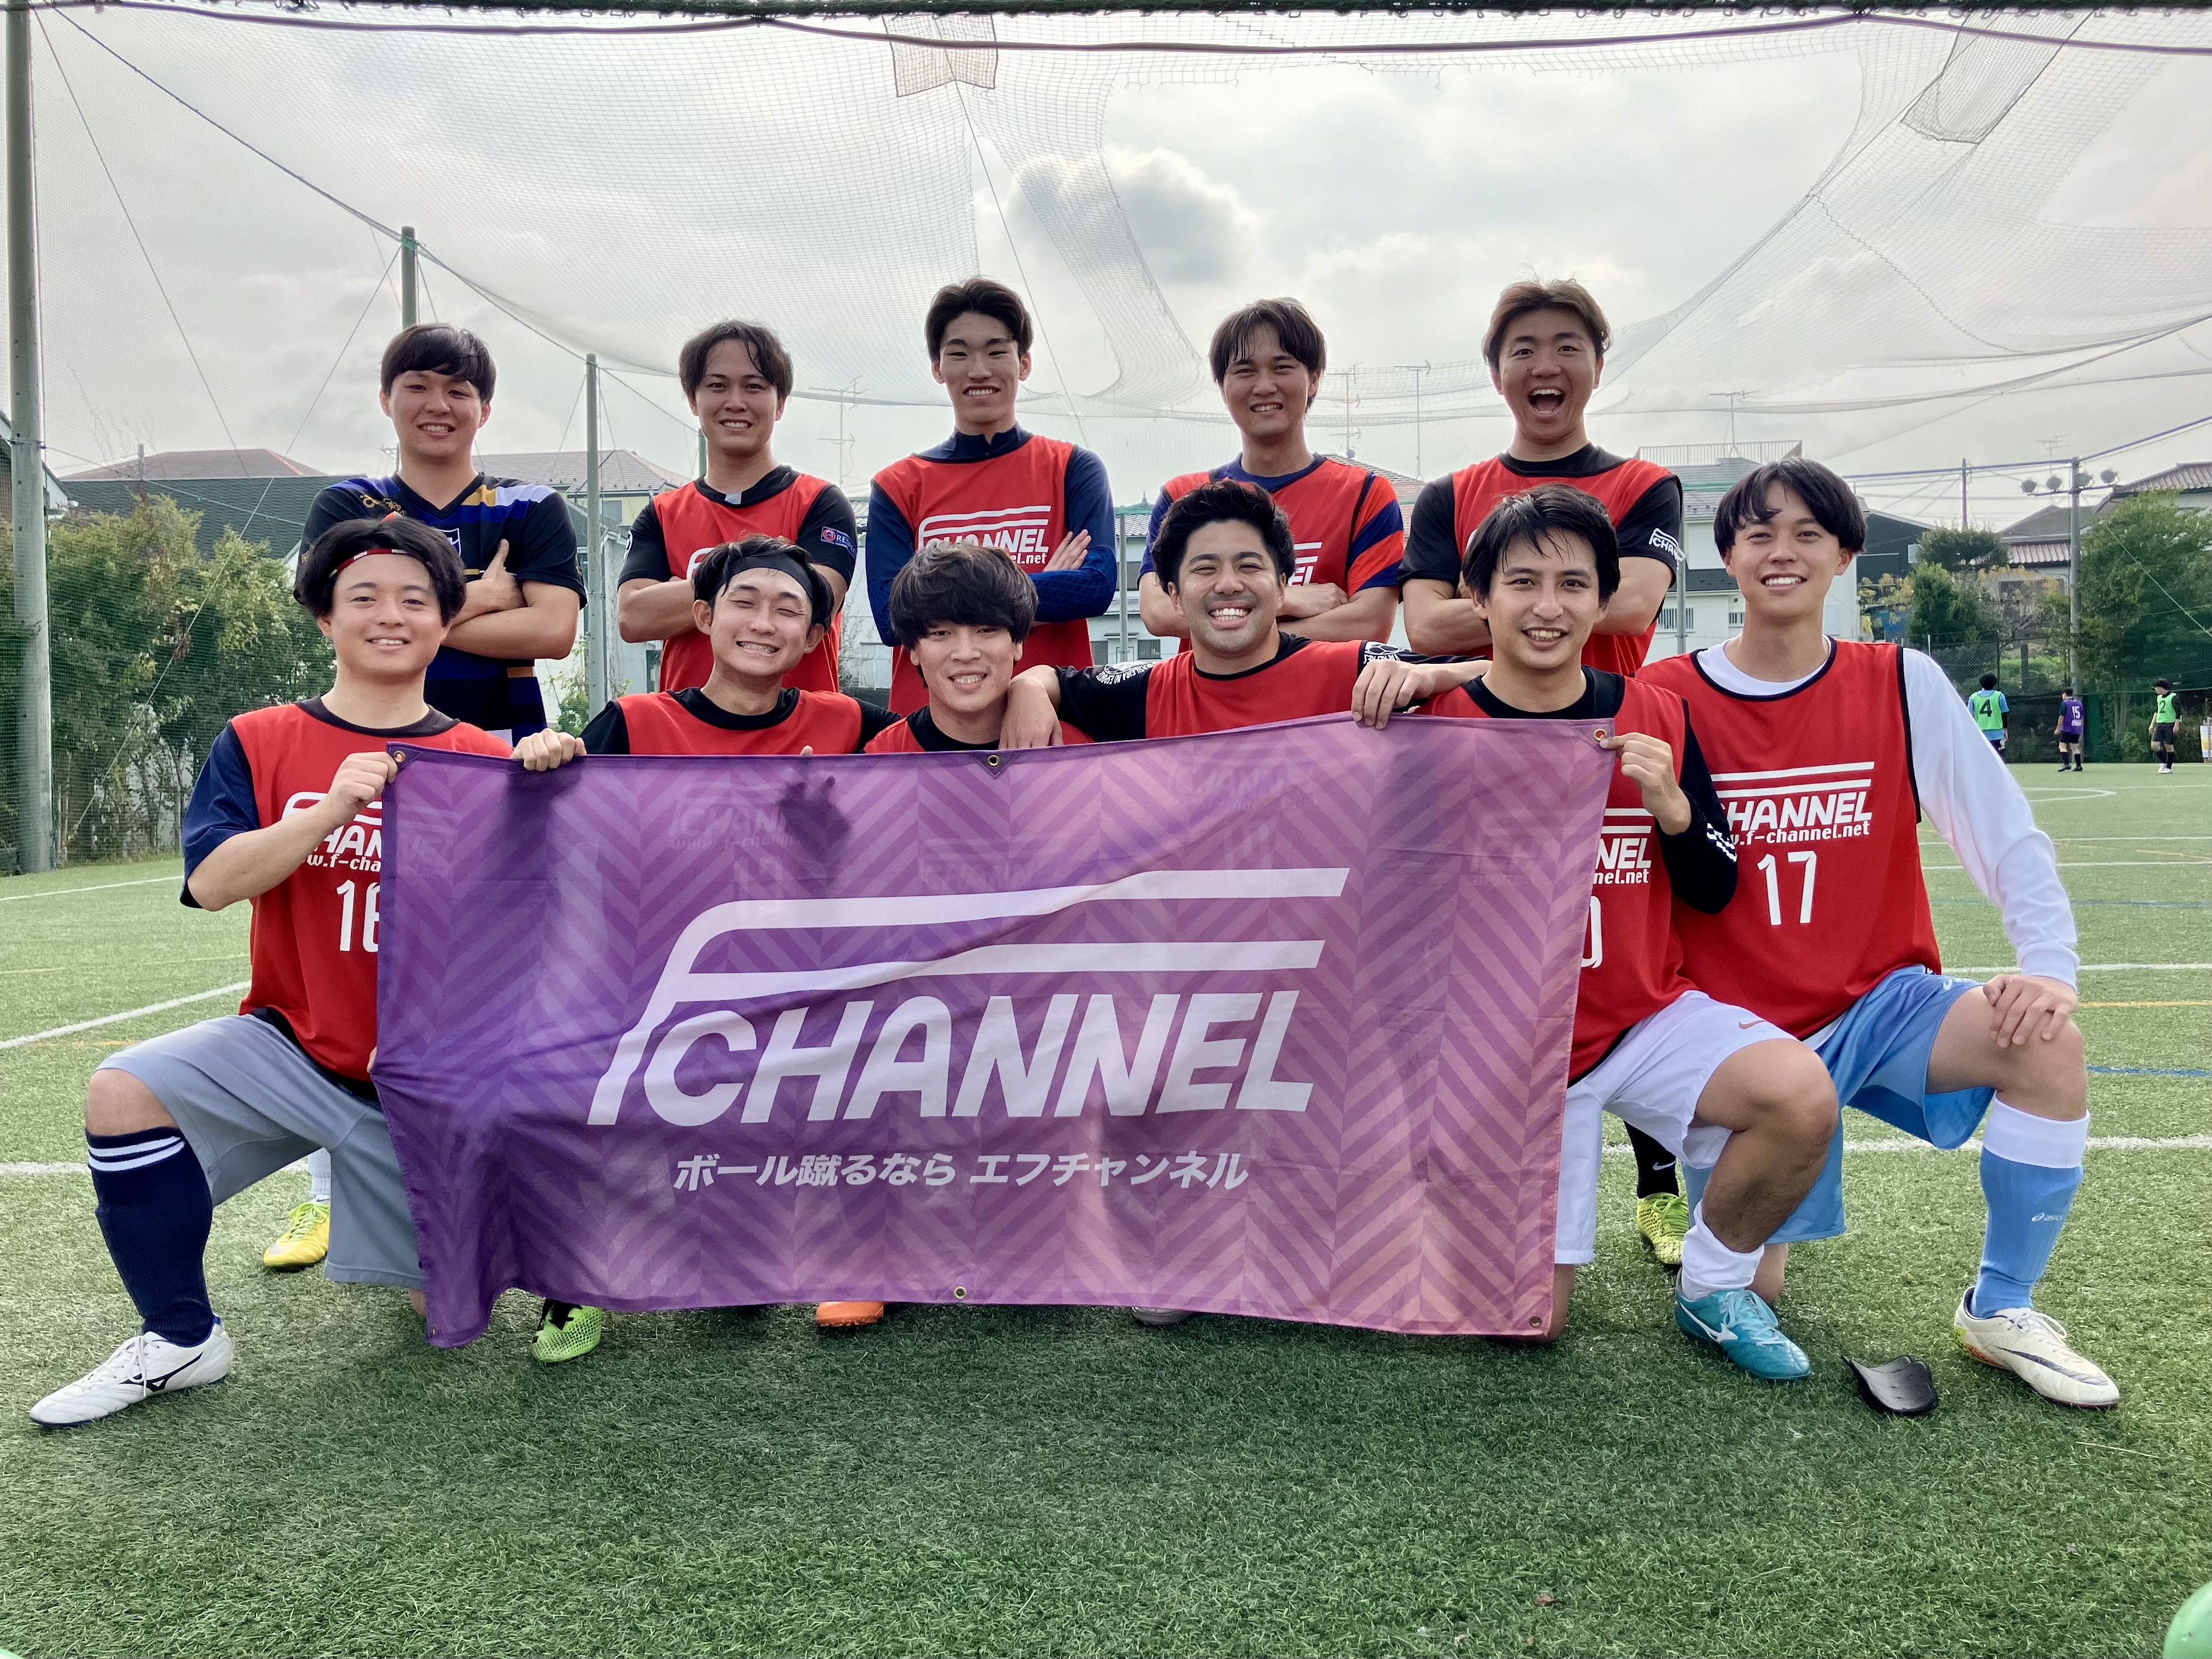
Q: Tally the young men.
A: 11